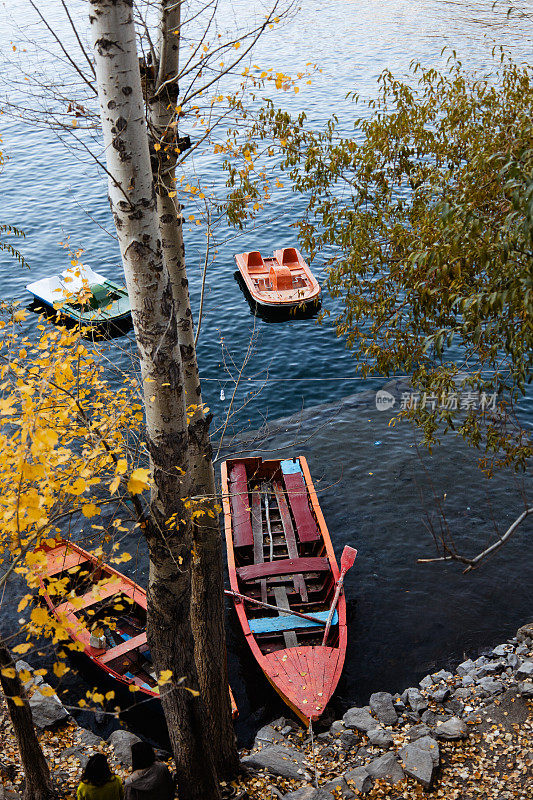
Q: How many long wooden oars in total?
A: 2